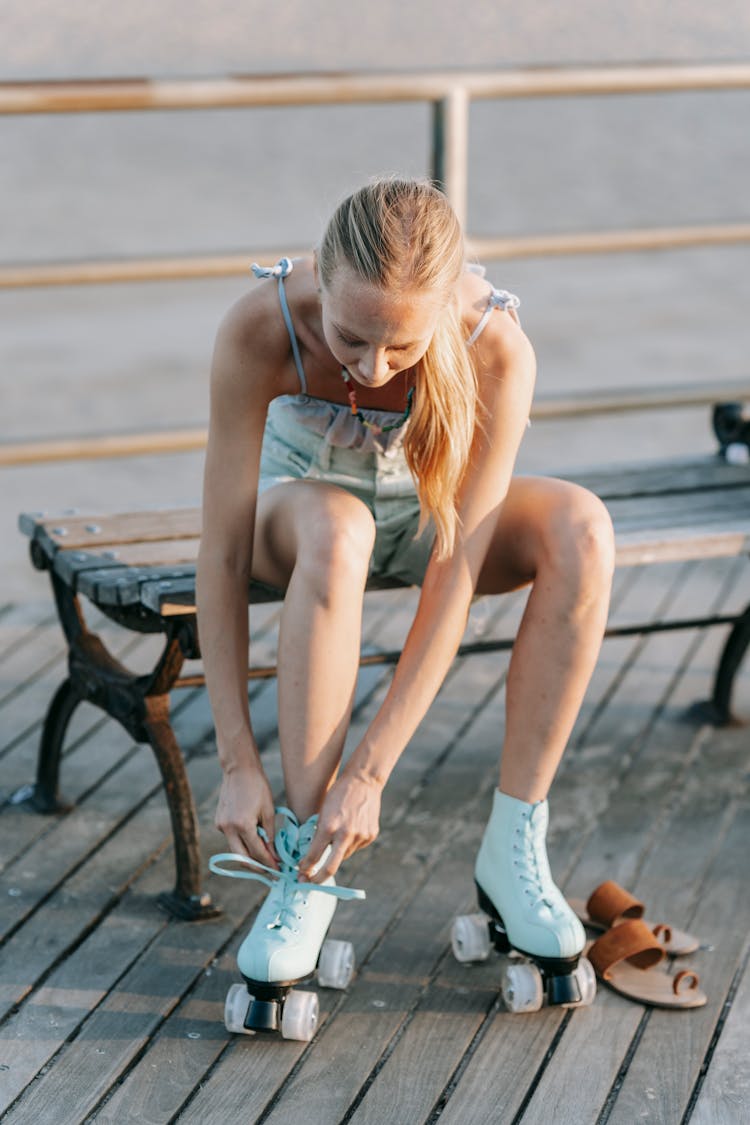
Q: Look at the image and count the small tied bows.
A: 2